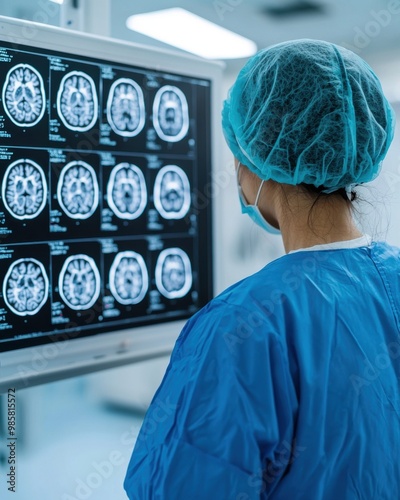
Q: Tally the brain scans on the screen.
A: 12